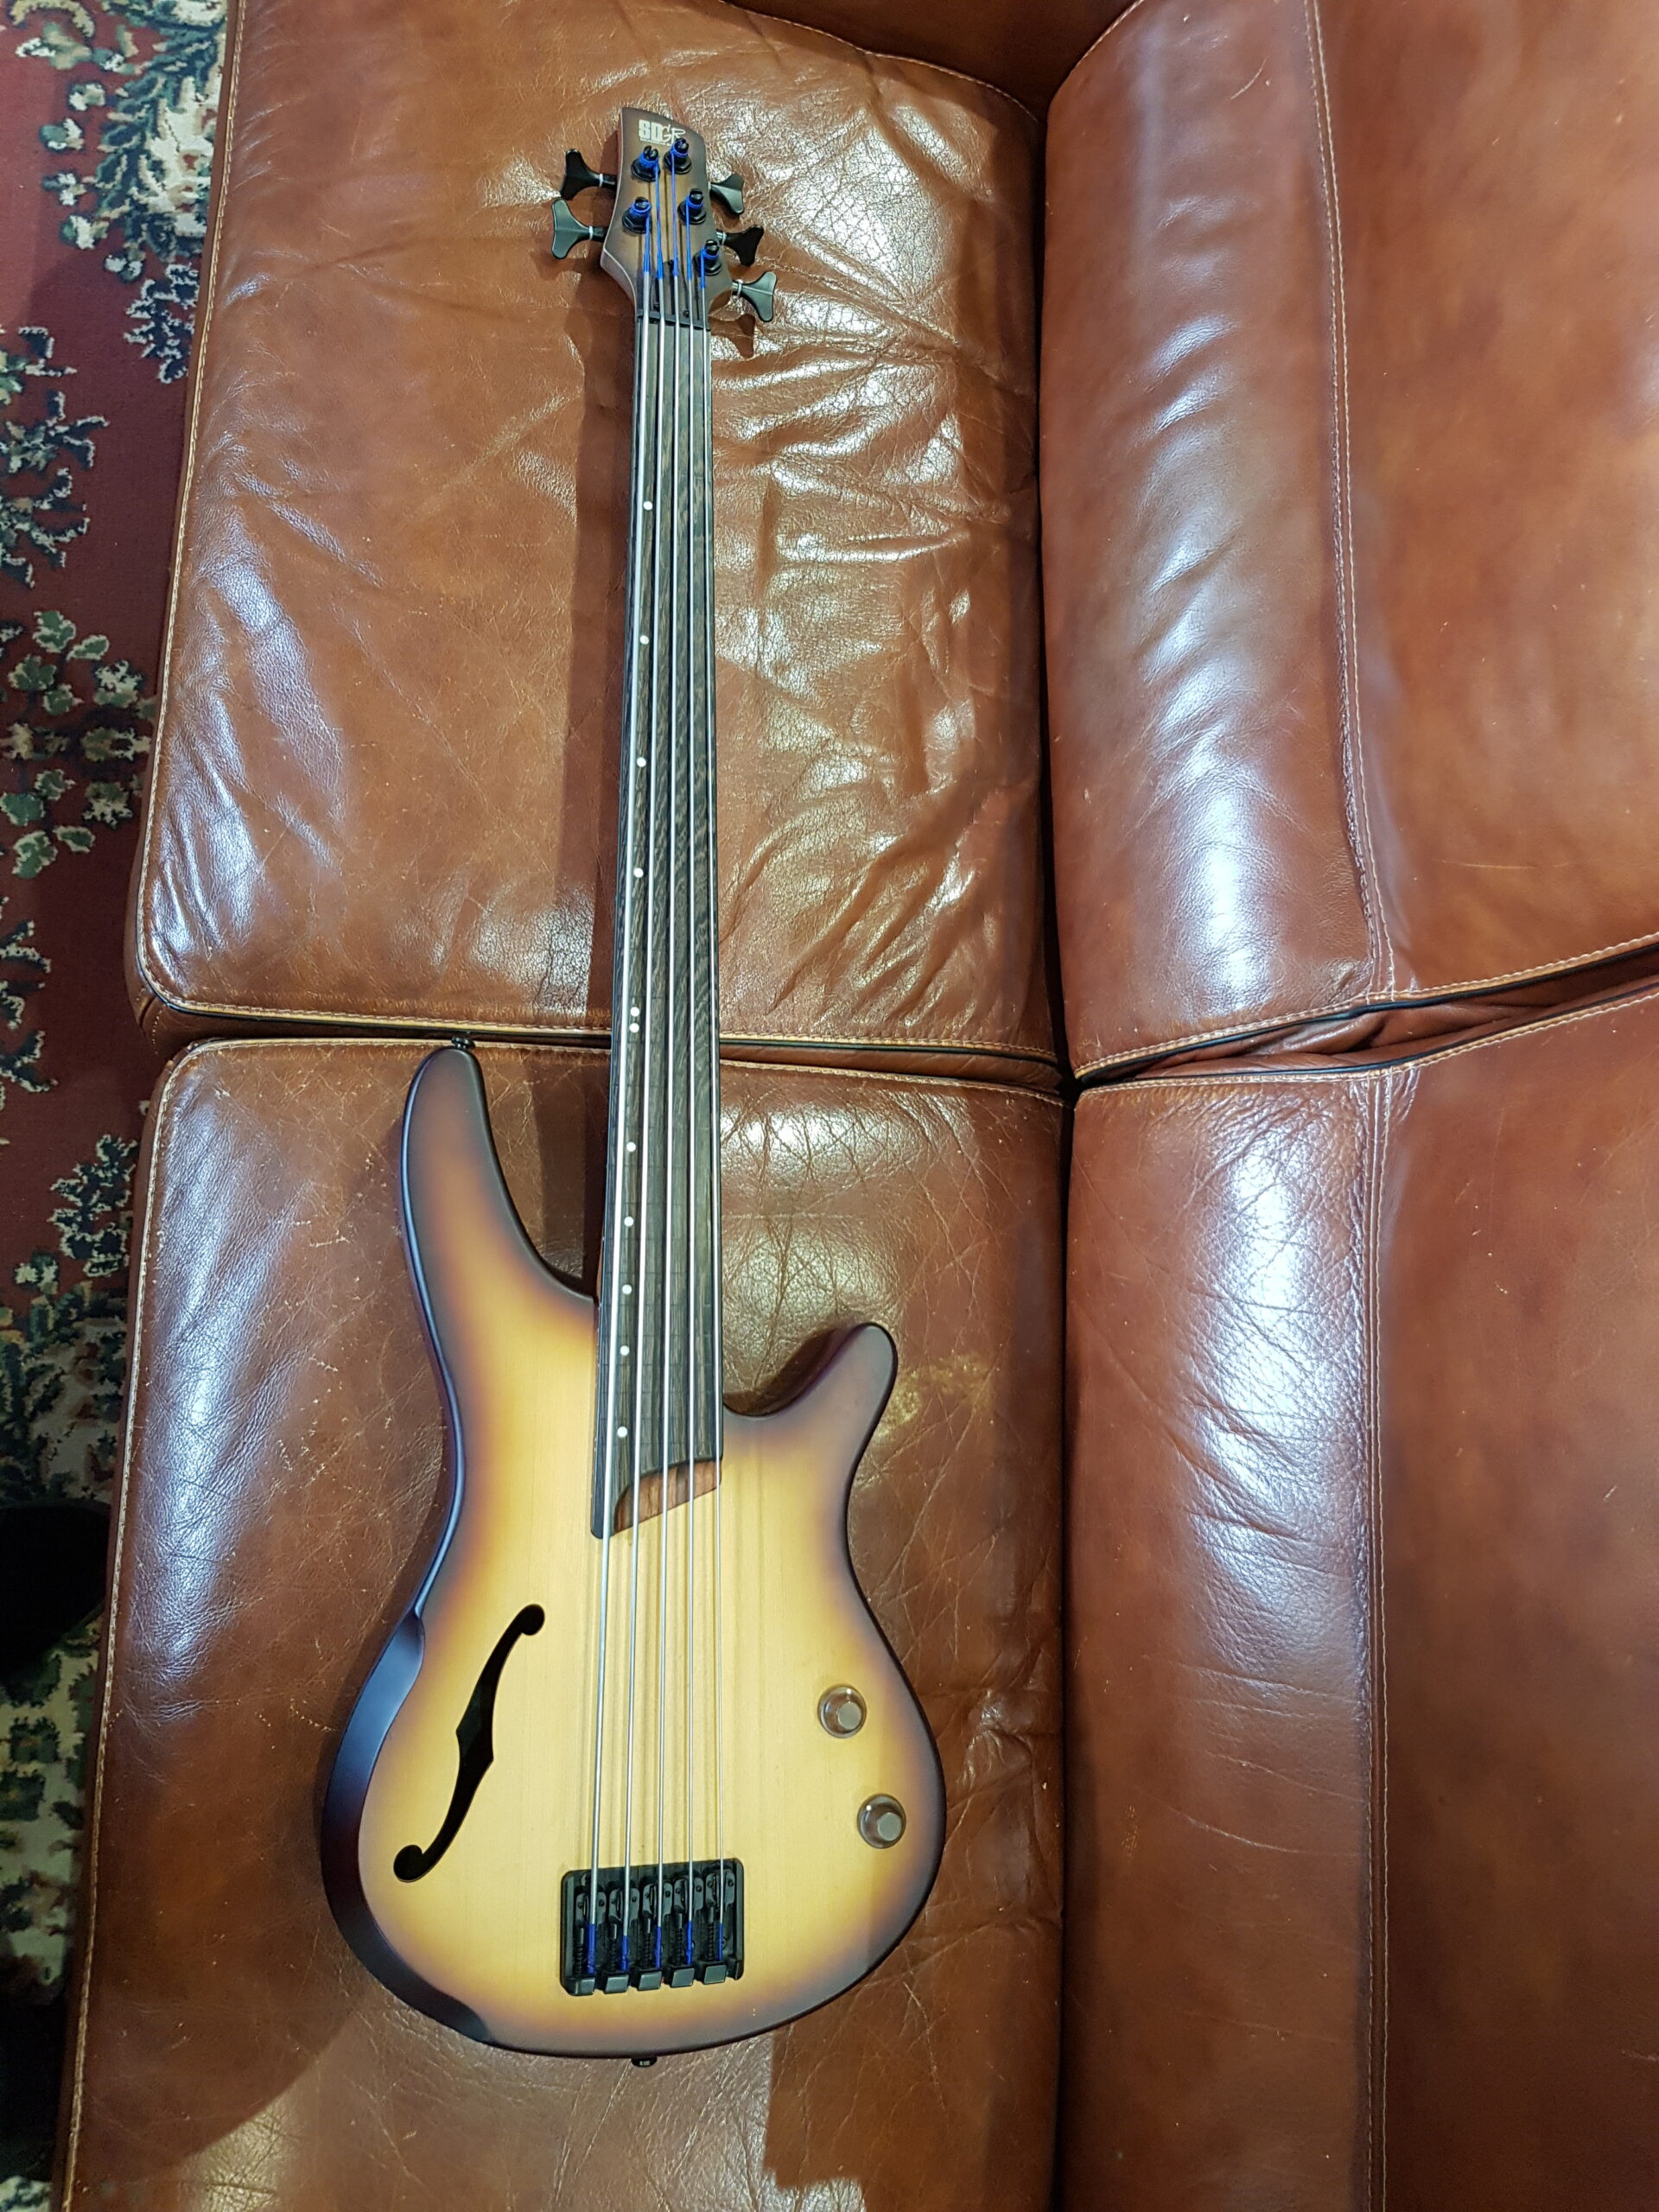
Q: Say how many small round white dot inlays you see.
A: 11